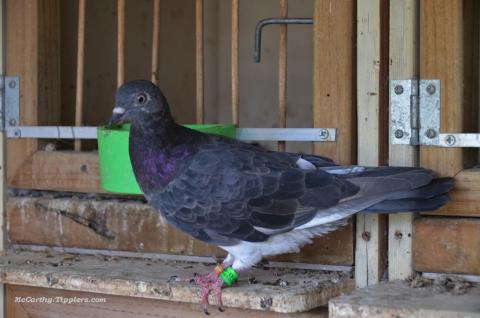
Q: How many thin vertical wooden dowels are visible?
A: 6